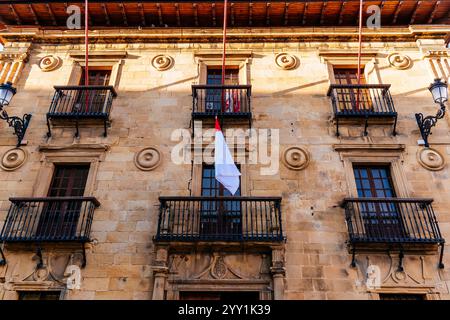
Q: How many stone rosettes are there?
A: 8